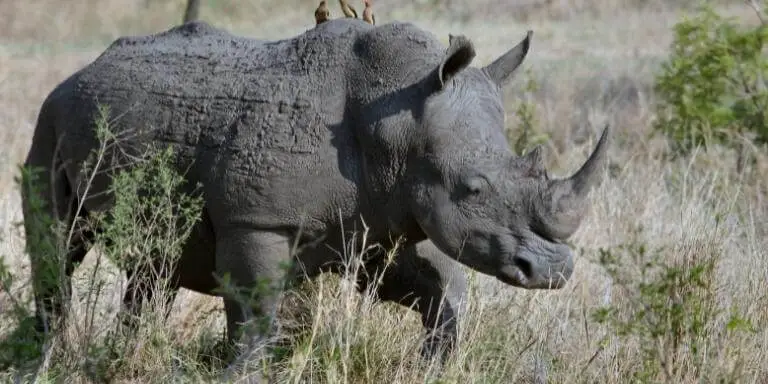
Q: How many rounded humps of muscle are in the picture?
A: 1